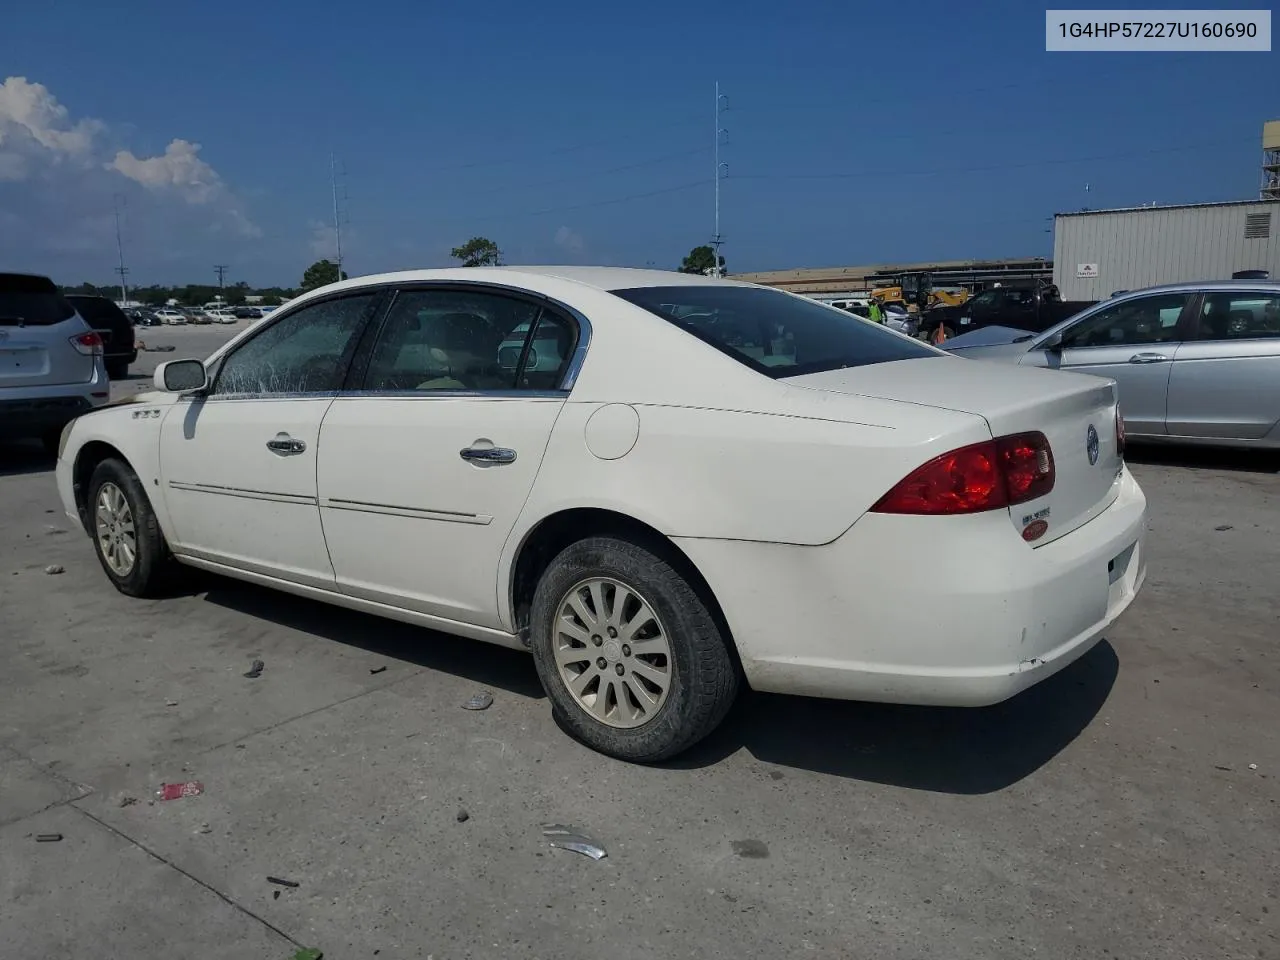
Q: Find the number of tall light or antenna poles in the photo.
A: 3